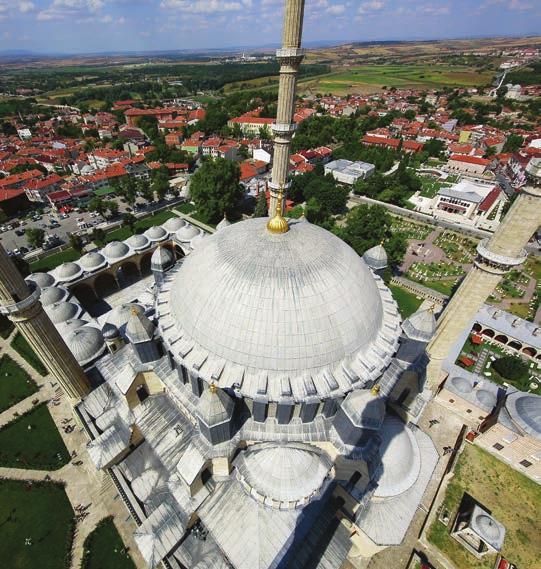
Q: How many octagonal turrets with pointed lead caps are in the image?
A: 8